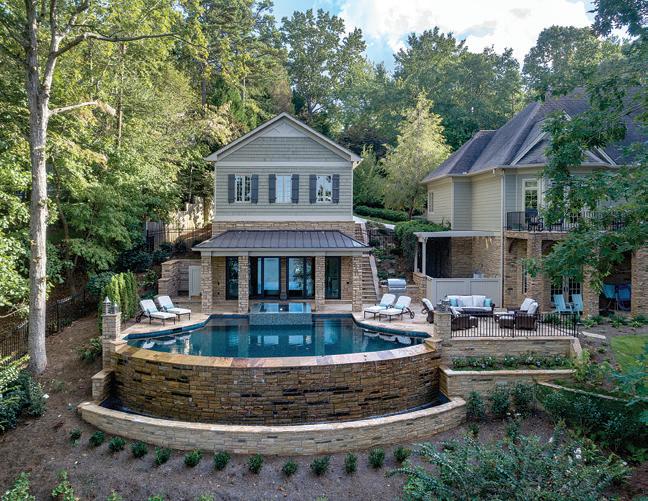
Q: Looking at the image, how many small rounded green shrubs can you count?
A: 13